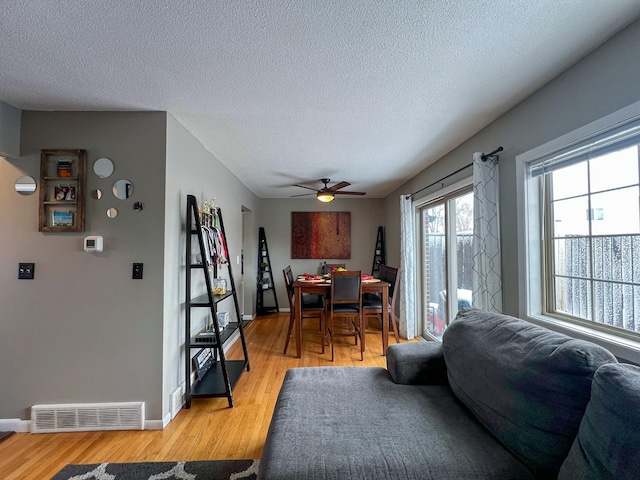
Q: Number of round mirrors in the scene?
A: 6